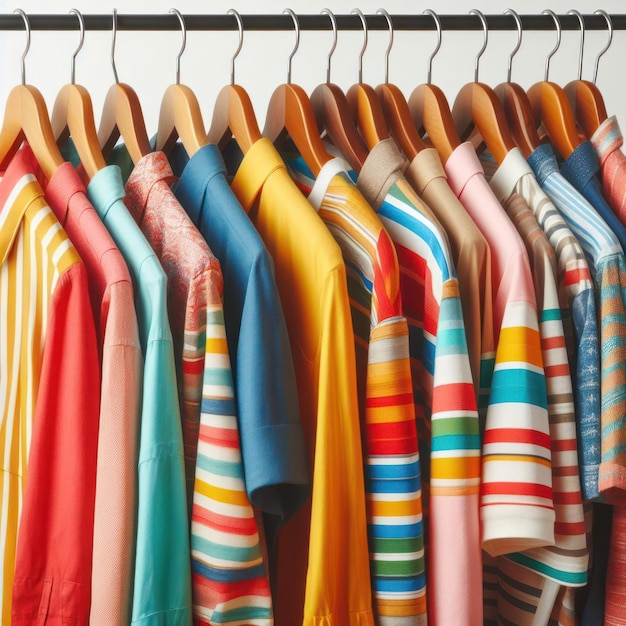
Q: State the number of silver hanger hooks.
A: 15